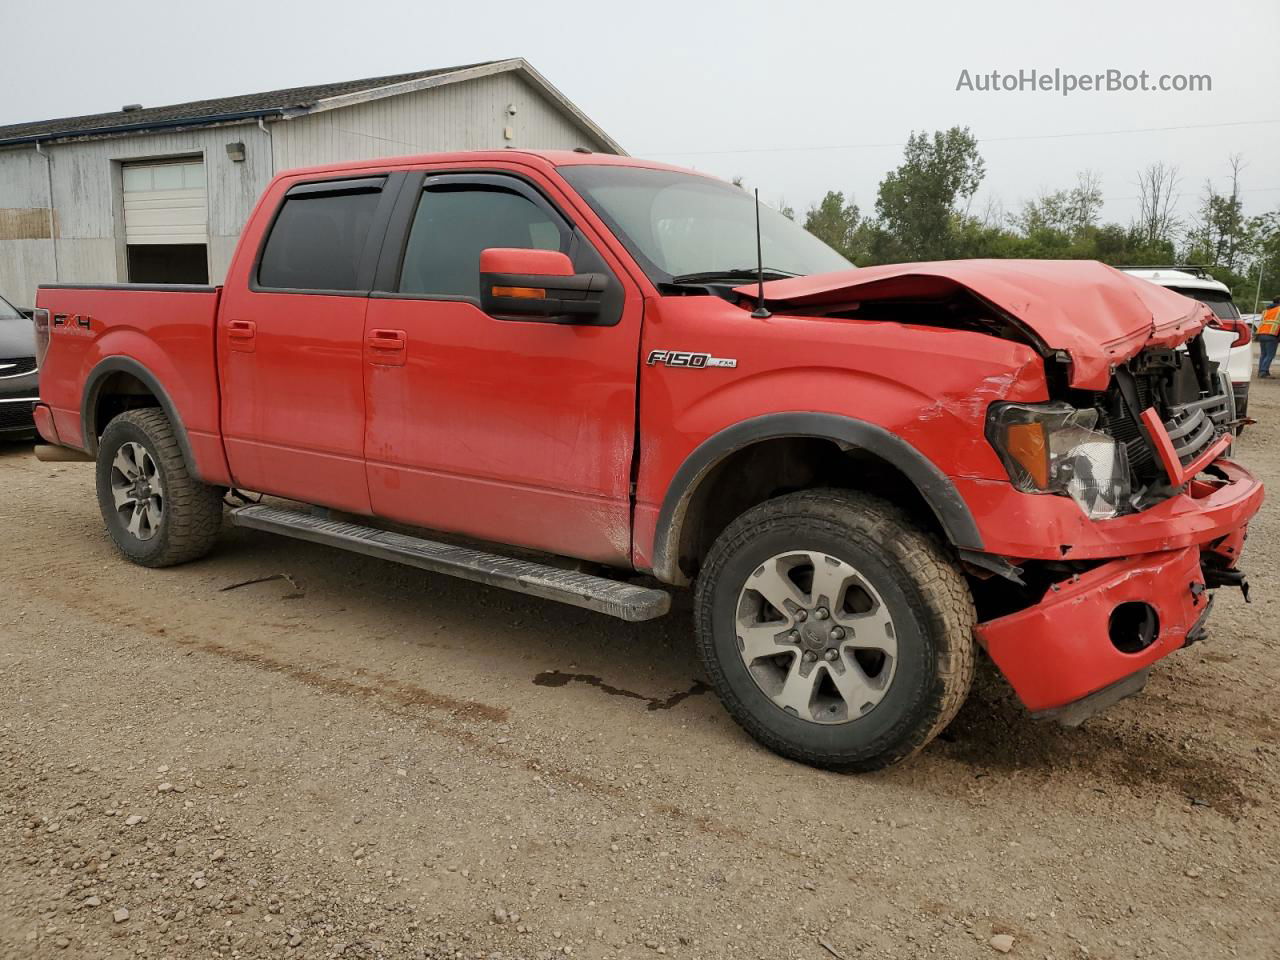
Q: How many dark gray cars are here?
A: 1